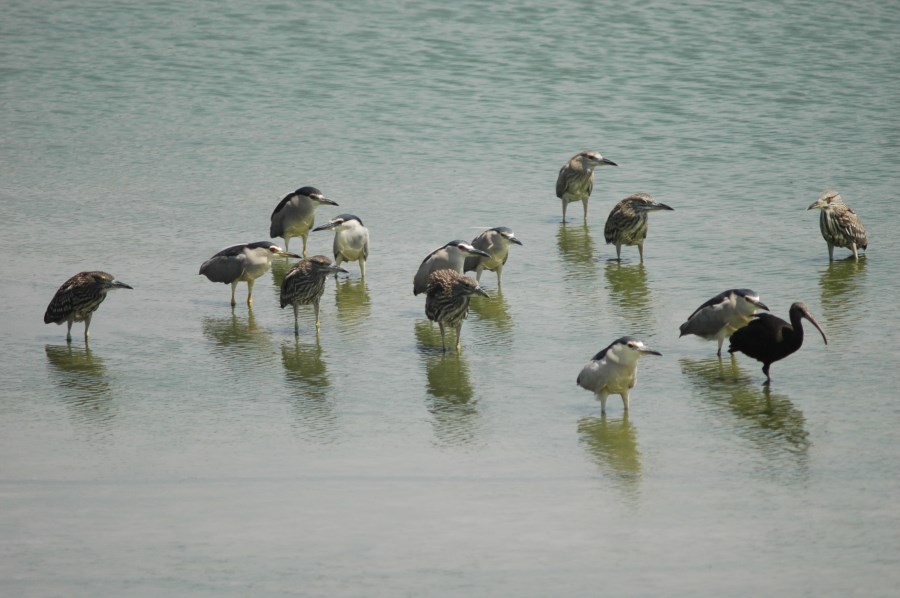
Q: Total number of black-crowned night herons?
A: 13